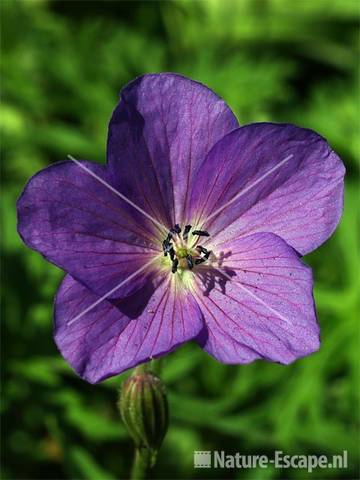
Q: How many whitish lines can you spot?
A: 4